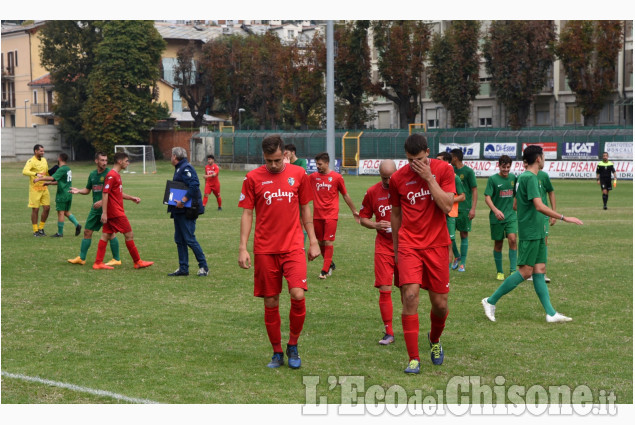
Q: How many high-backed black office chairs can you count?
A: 0